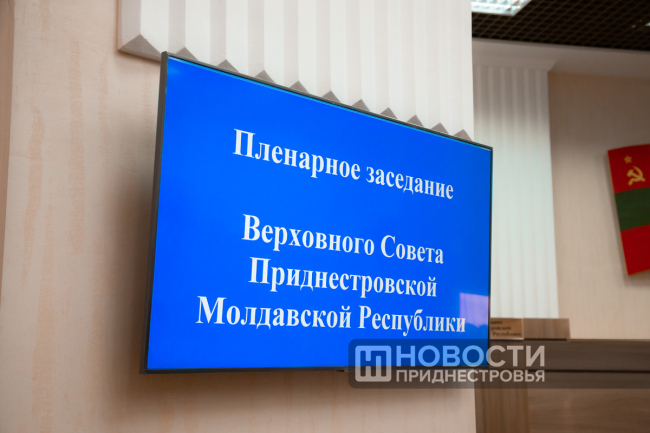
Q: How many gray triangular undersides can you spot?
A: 11